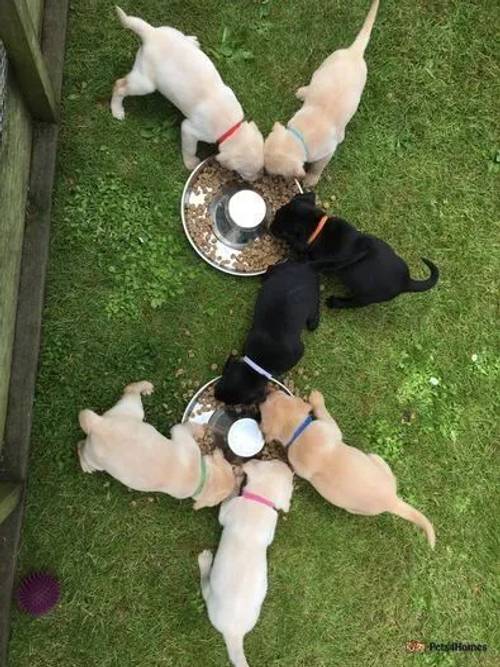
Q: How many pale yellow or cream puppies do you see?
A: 5